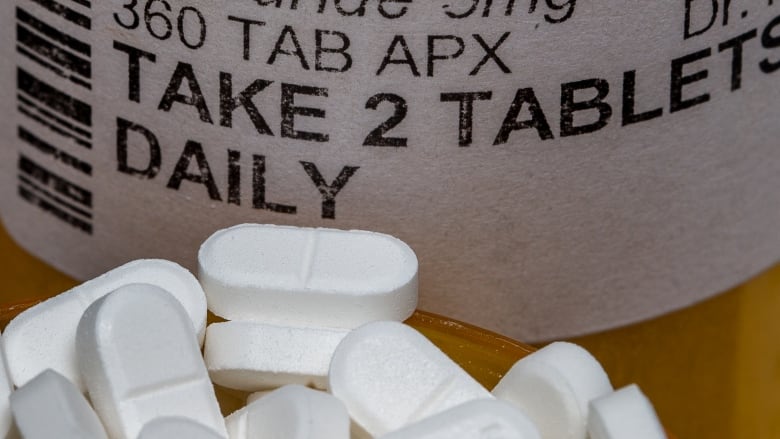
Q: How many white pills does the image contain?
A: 12